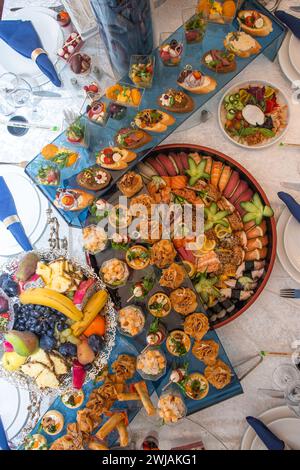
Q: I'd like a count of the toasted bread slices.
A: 10